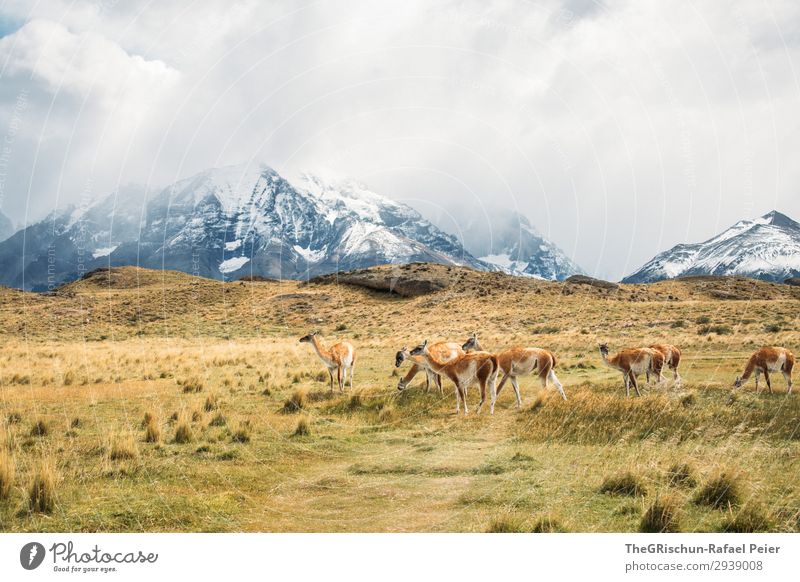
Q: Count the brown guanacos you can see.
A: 8